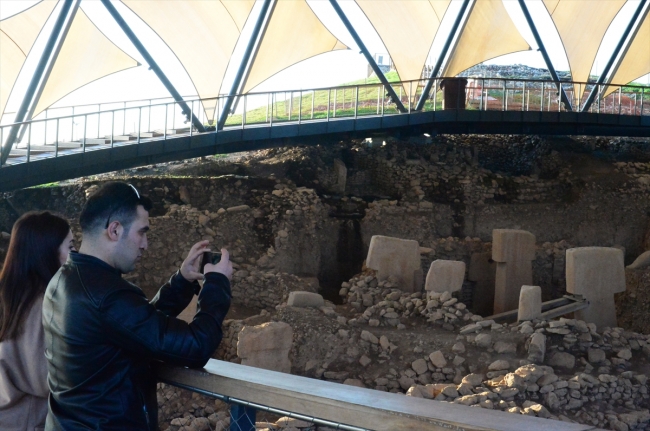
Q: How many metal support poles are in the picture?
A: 7